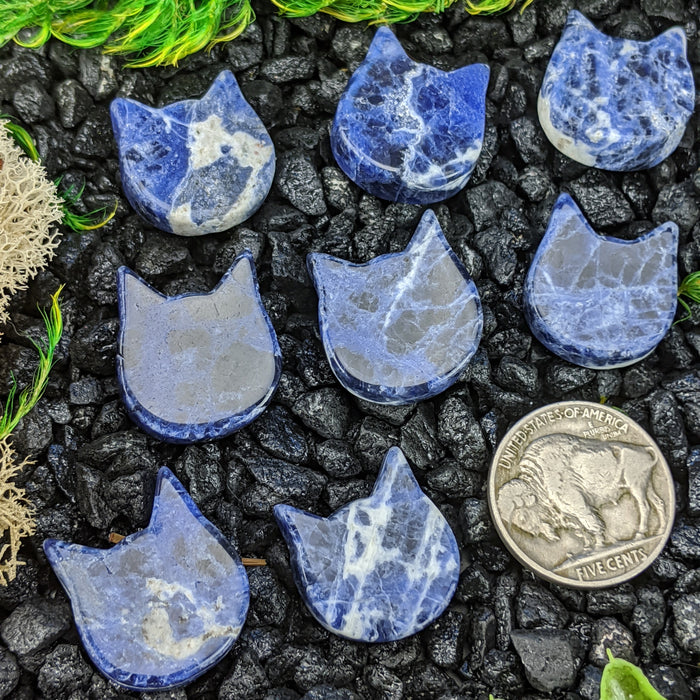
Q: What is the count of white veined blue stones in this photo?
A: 8